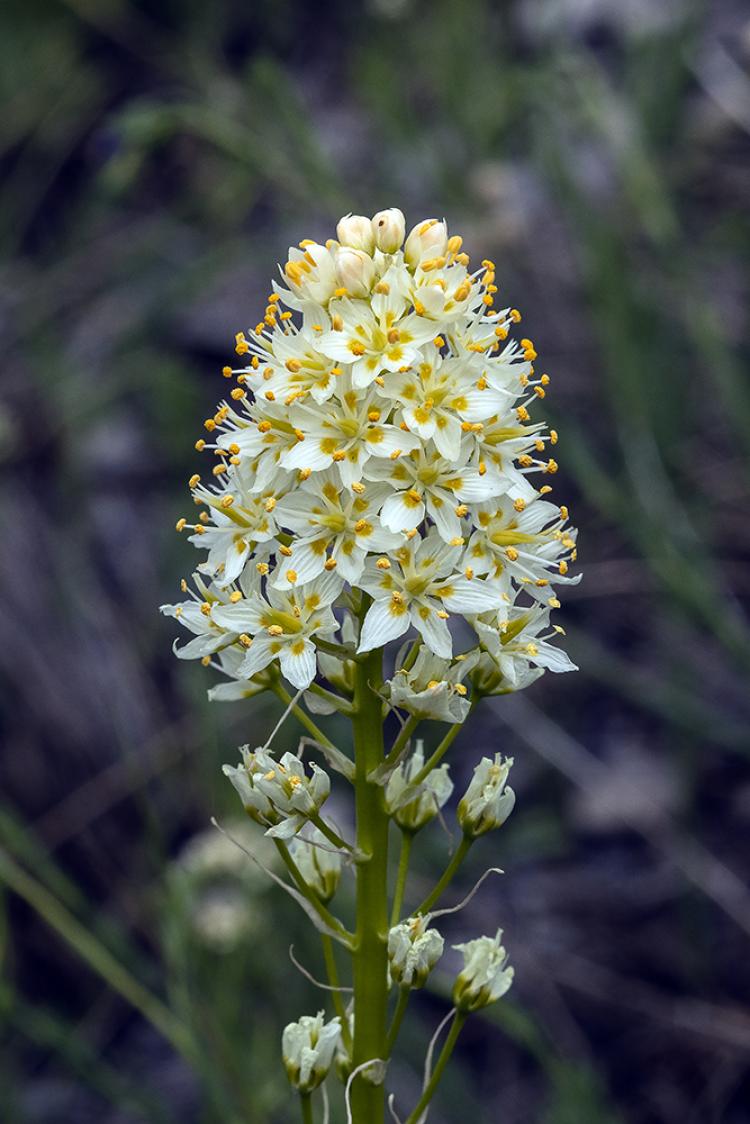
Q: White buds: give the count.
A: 4